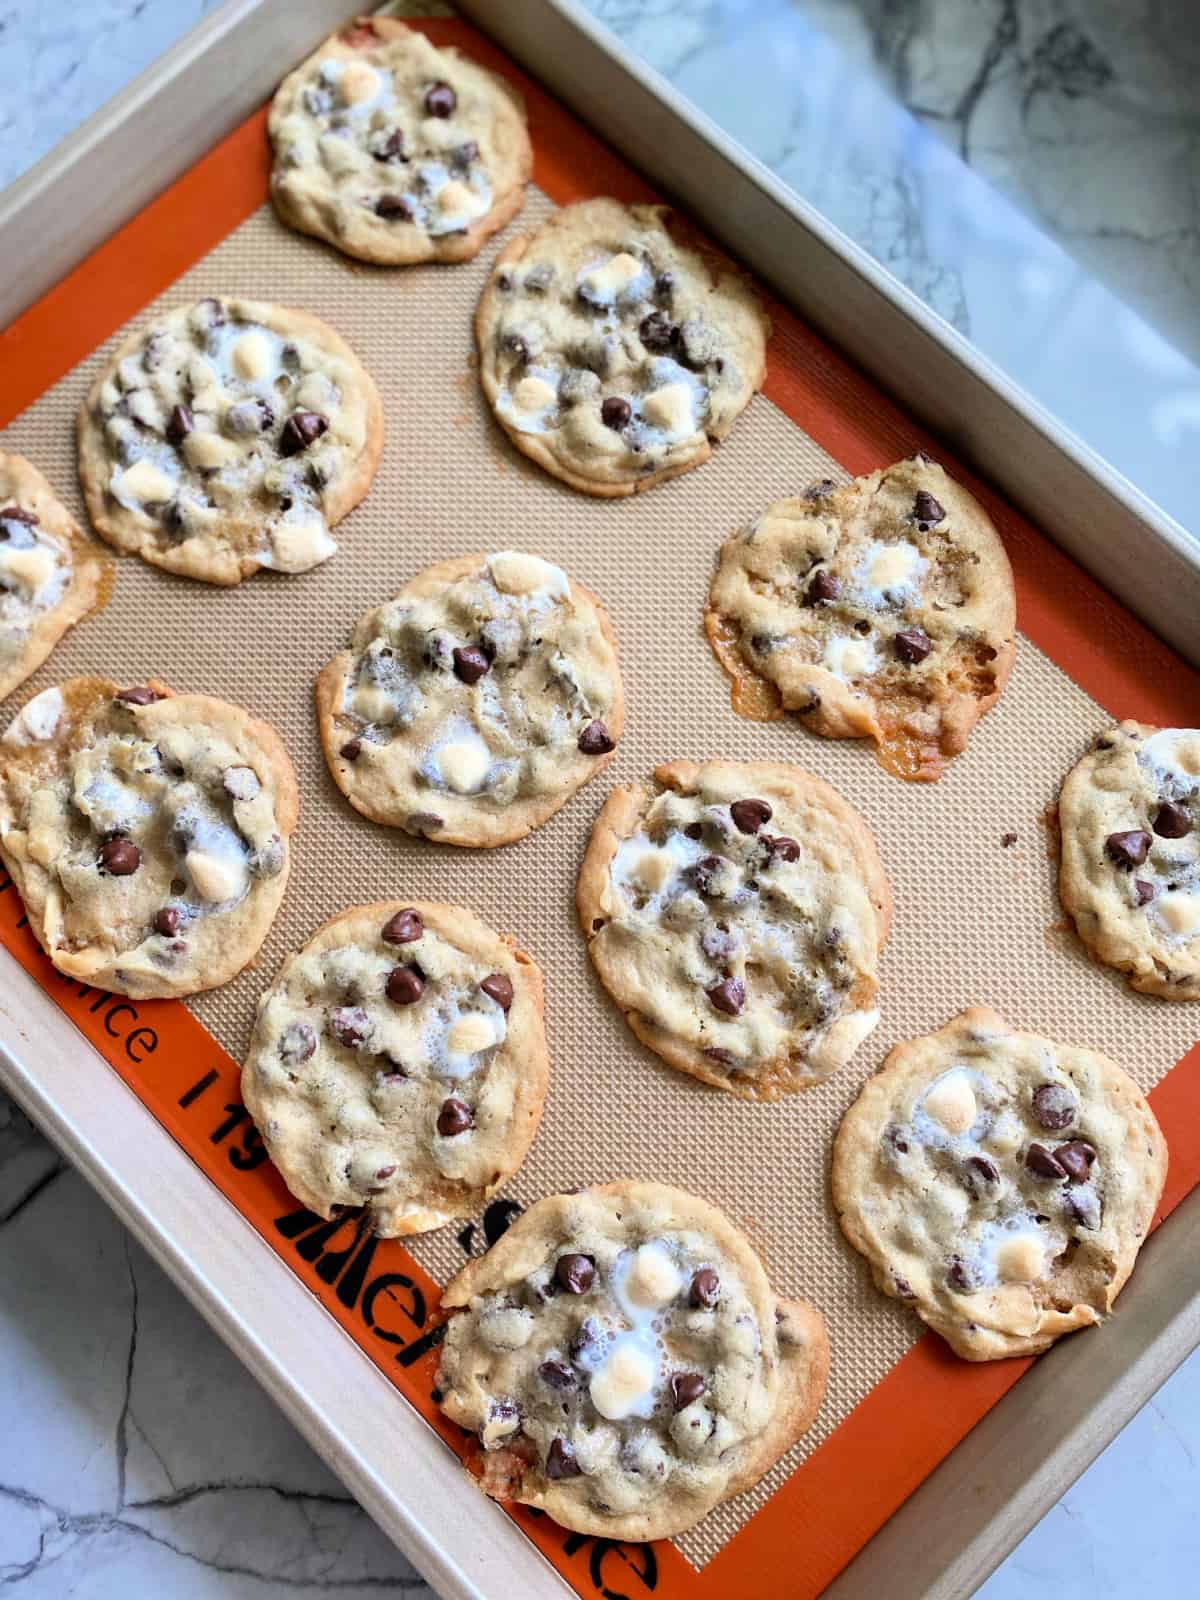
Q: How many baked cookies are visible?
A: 12